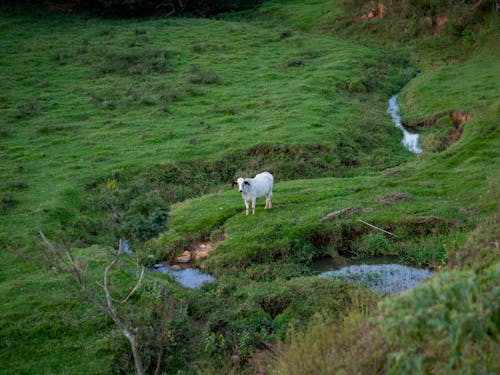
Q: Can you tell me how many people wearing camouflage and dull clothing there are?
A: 0